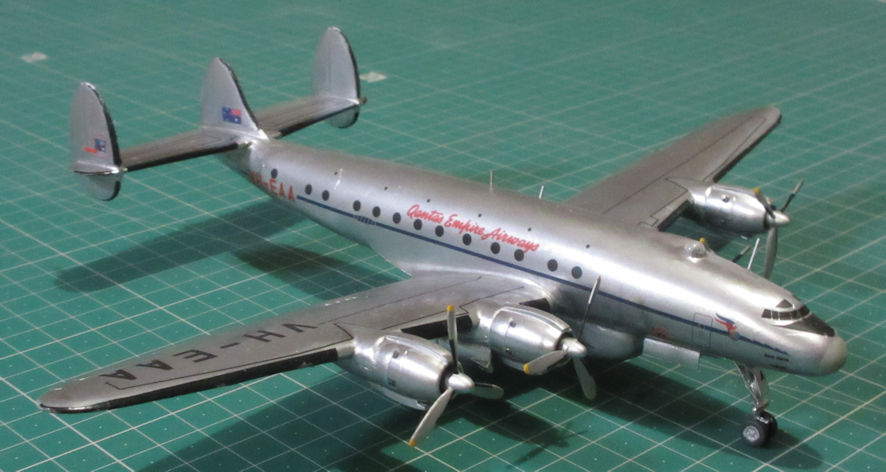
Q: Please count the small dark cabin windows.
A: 13